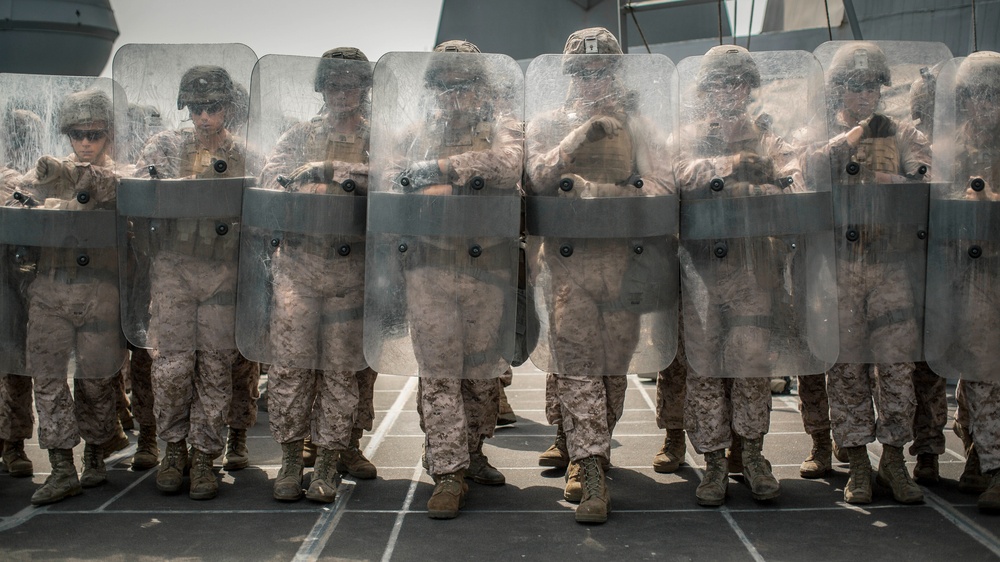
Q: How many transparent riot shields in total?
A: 8